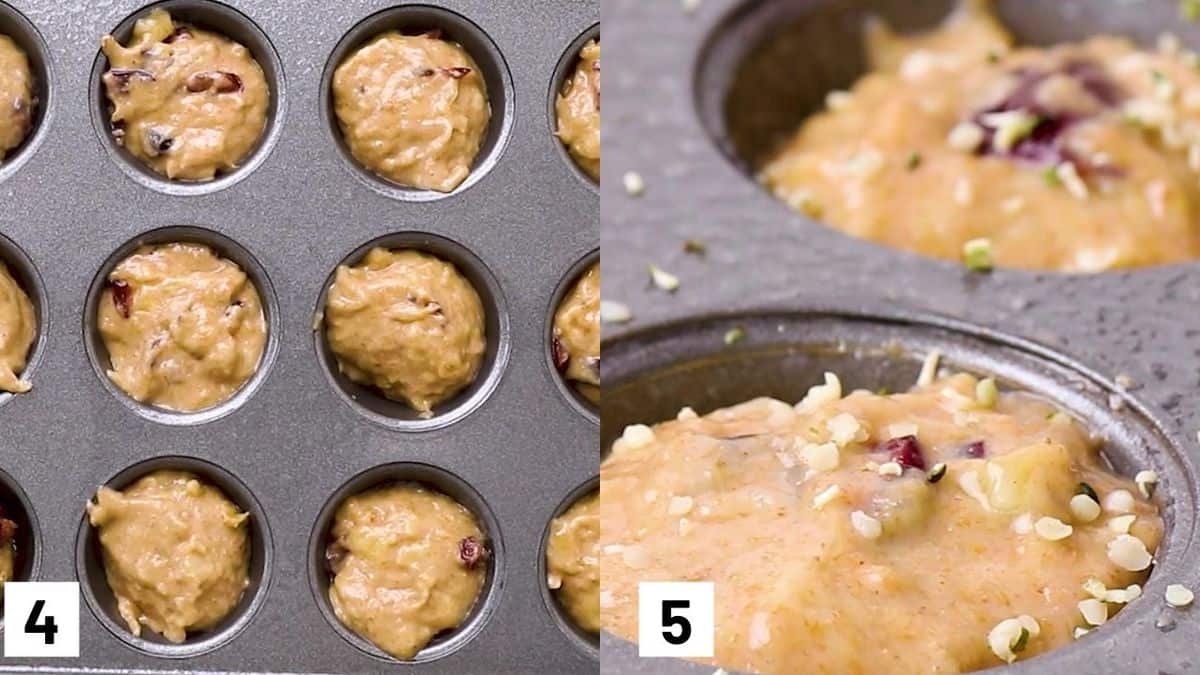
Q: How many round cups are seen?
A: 14